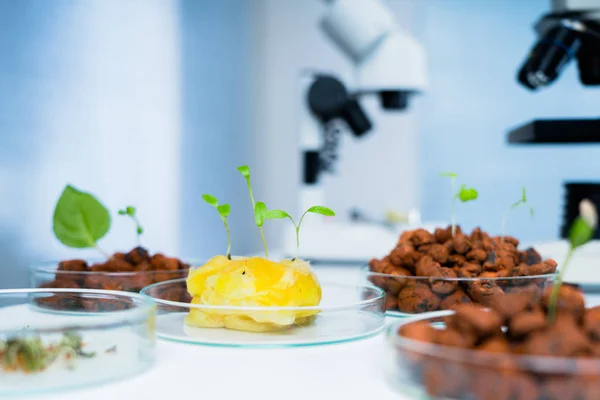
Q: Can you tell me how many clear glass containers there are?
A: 5